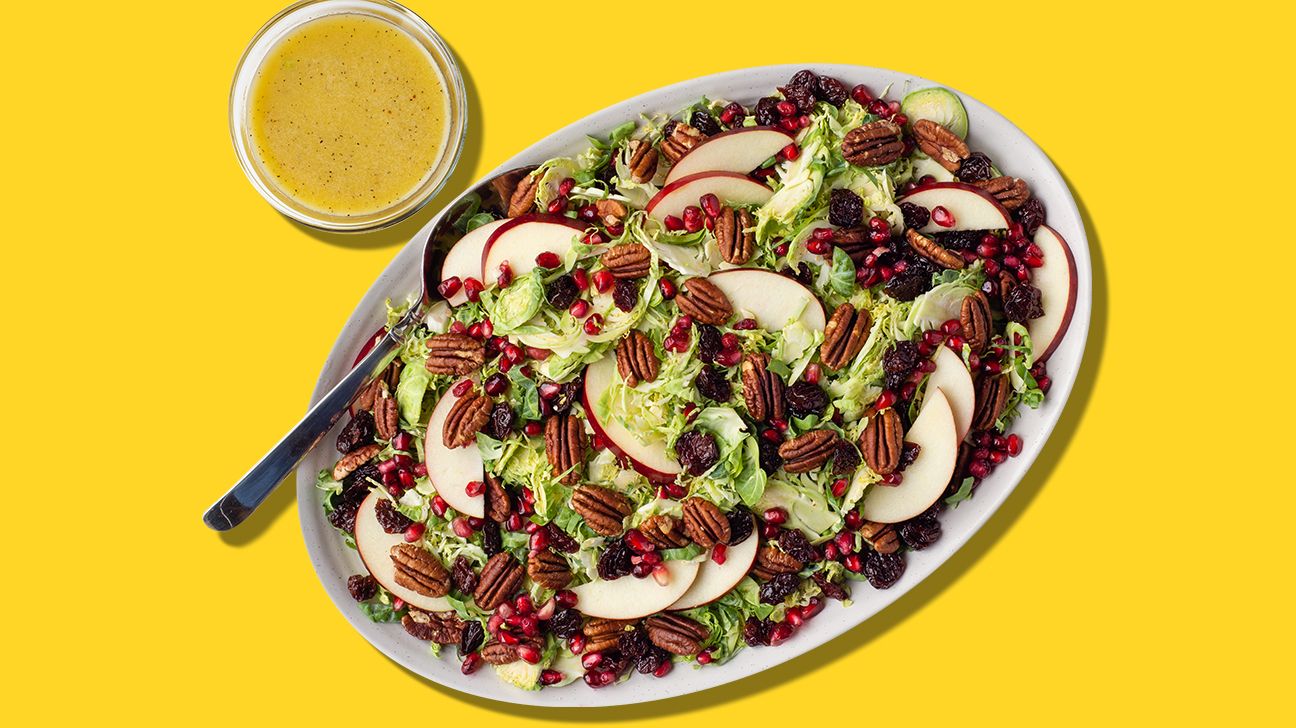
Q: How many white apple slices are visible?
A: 14